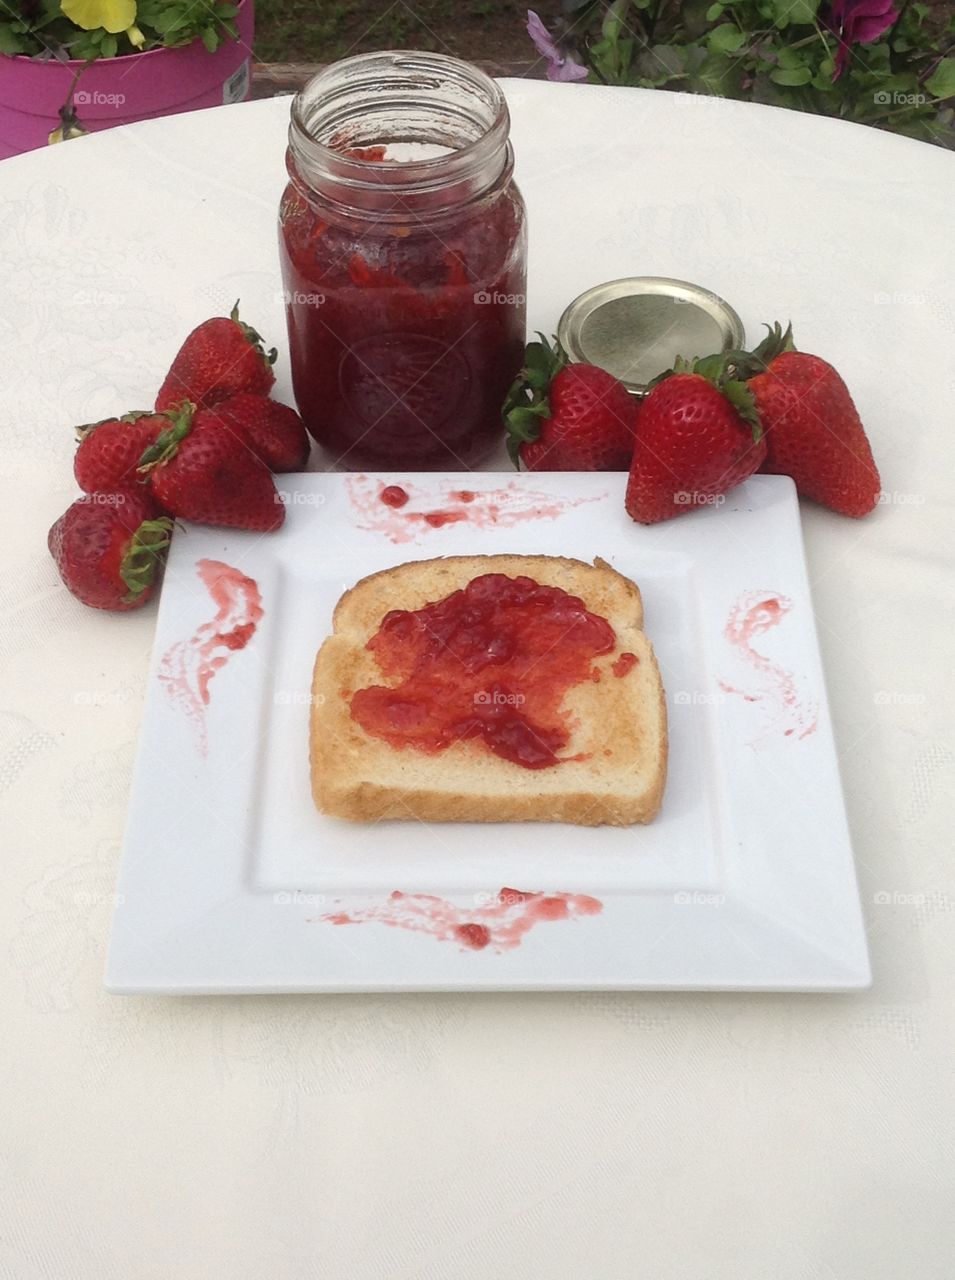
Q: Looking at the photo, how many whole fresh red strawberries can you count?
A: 8